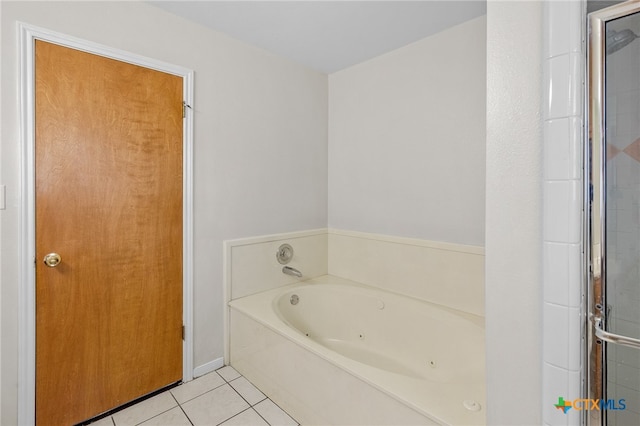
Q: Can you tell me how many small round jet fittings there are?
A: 3